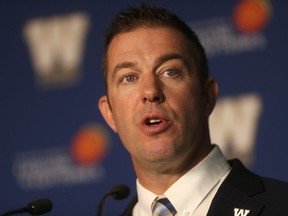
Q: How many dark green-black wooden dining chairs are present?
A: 0